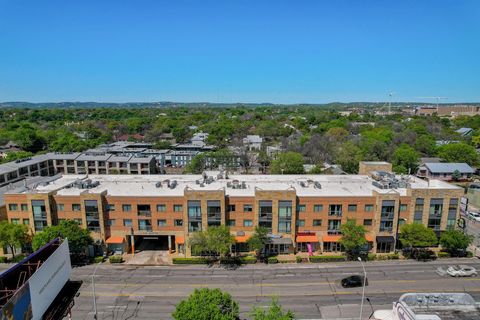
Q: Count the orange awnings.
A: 6